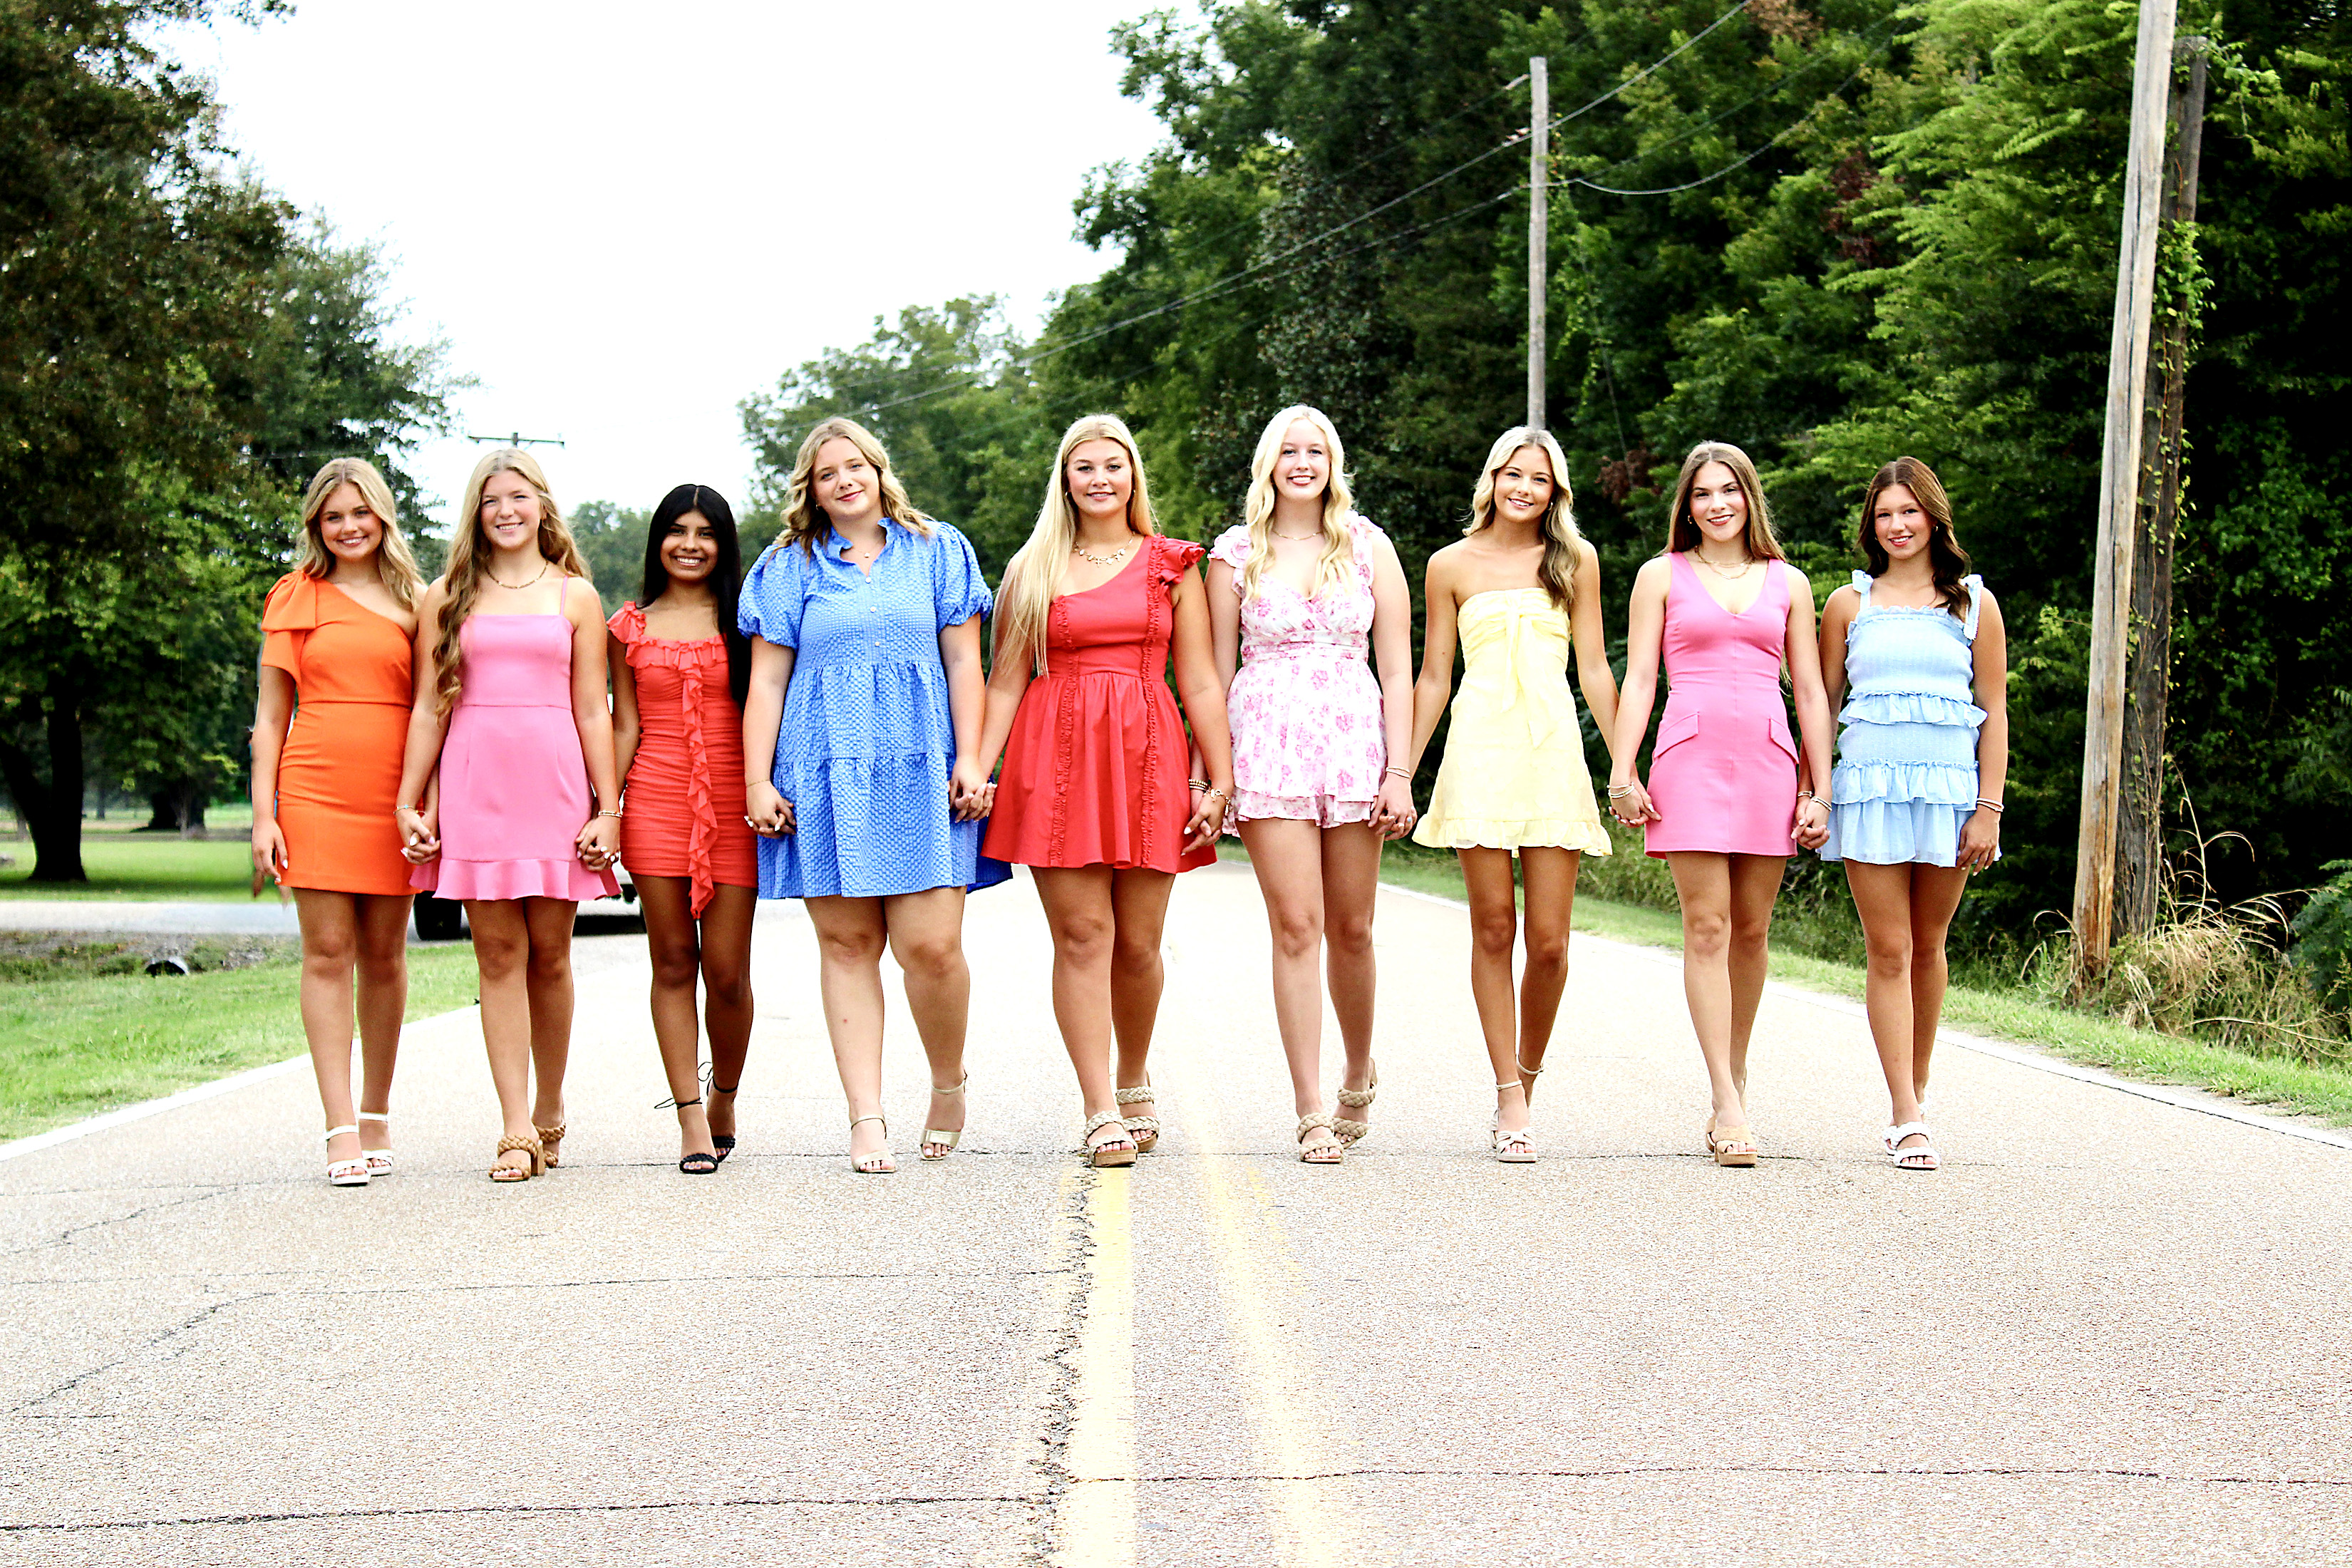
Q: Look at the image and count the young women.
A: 9